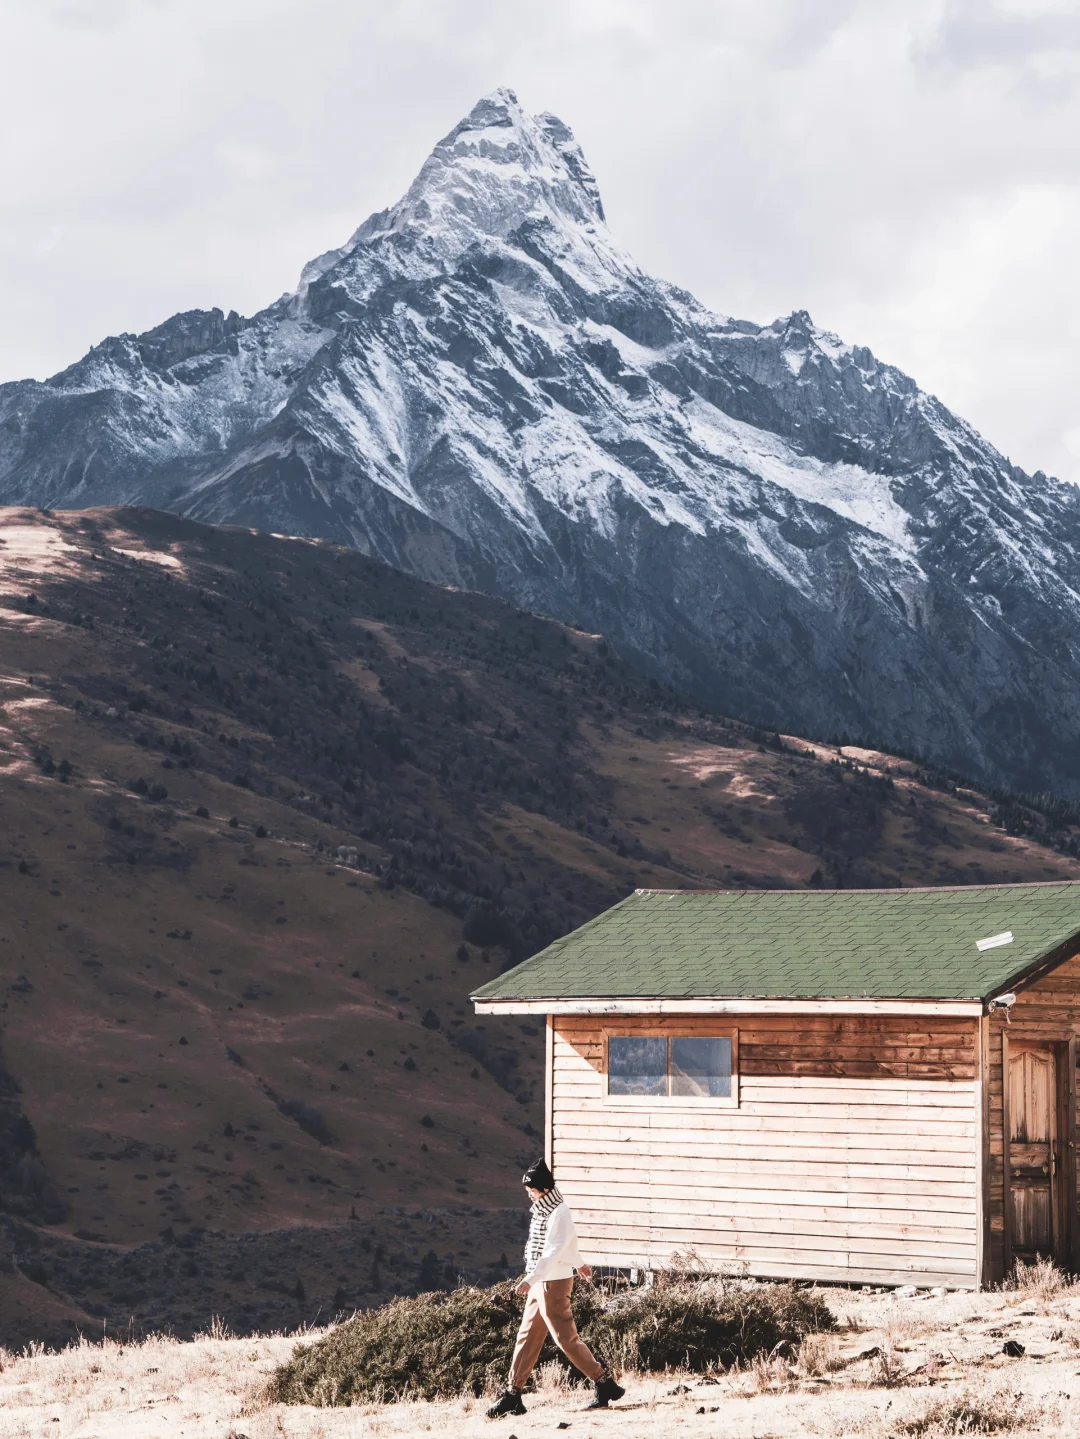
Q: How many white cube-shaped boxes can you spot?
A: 0